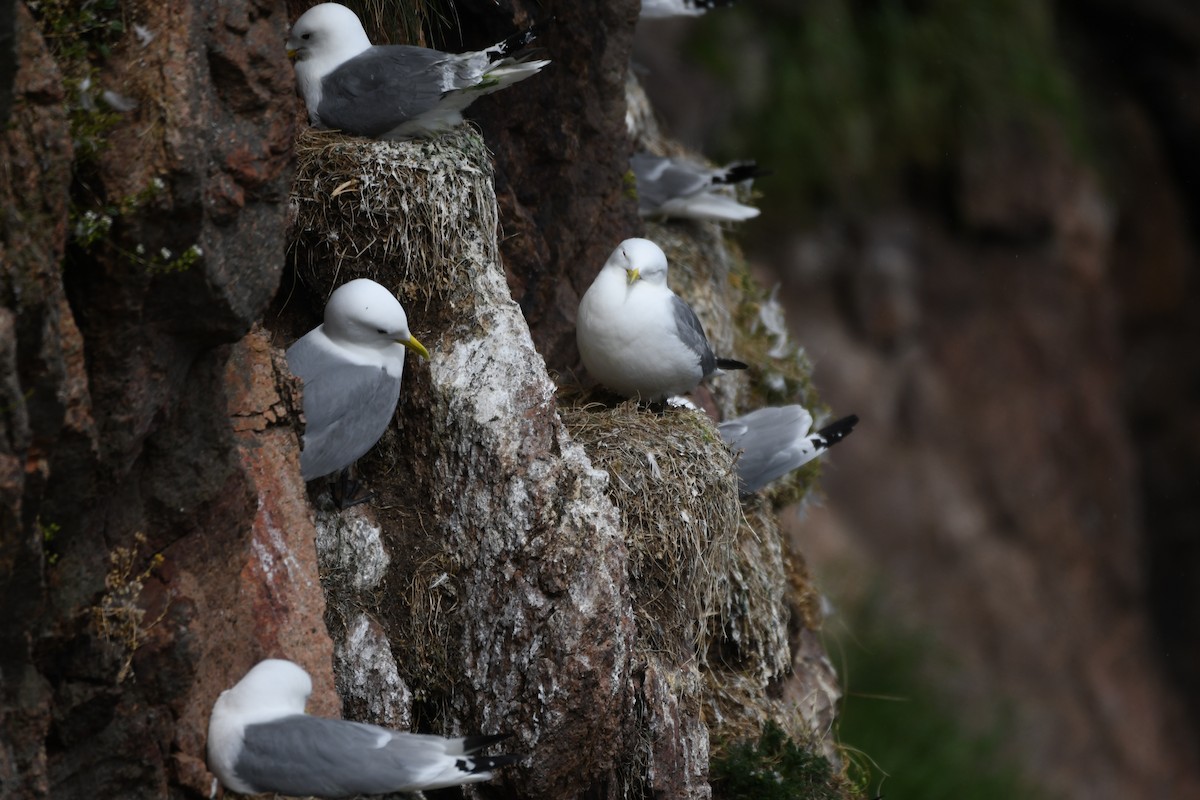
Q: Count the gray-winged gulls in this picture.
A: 7